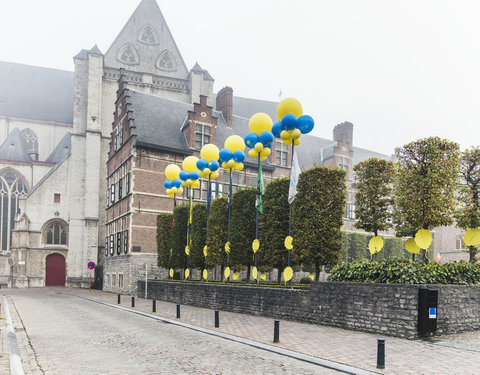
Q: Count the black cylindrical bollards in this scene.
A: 7